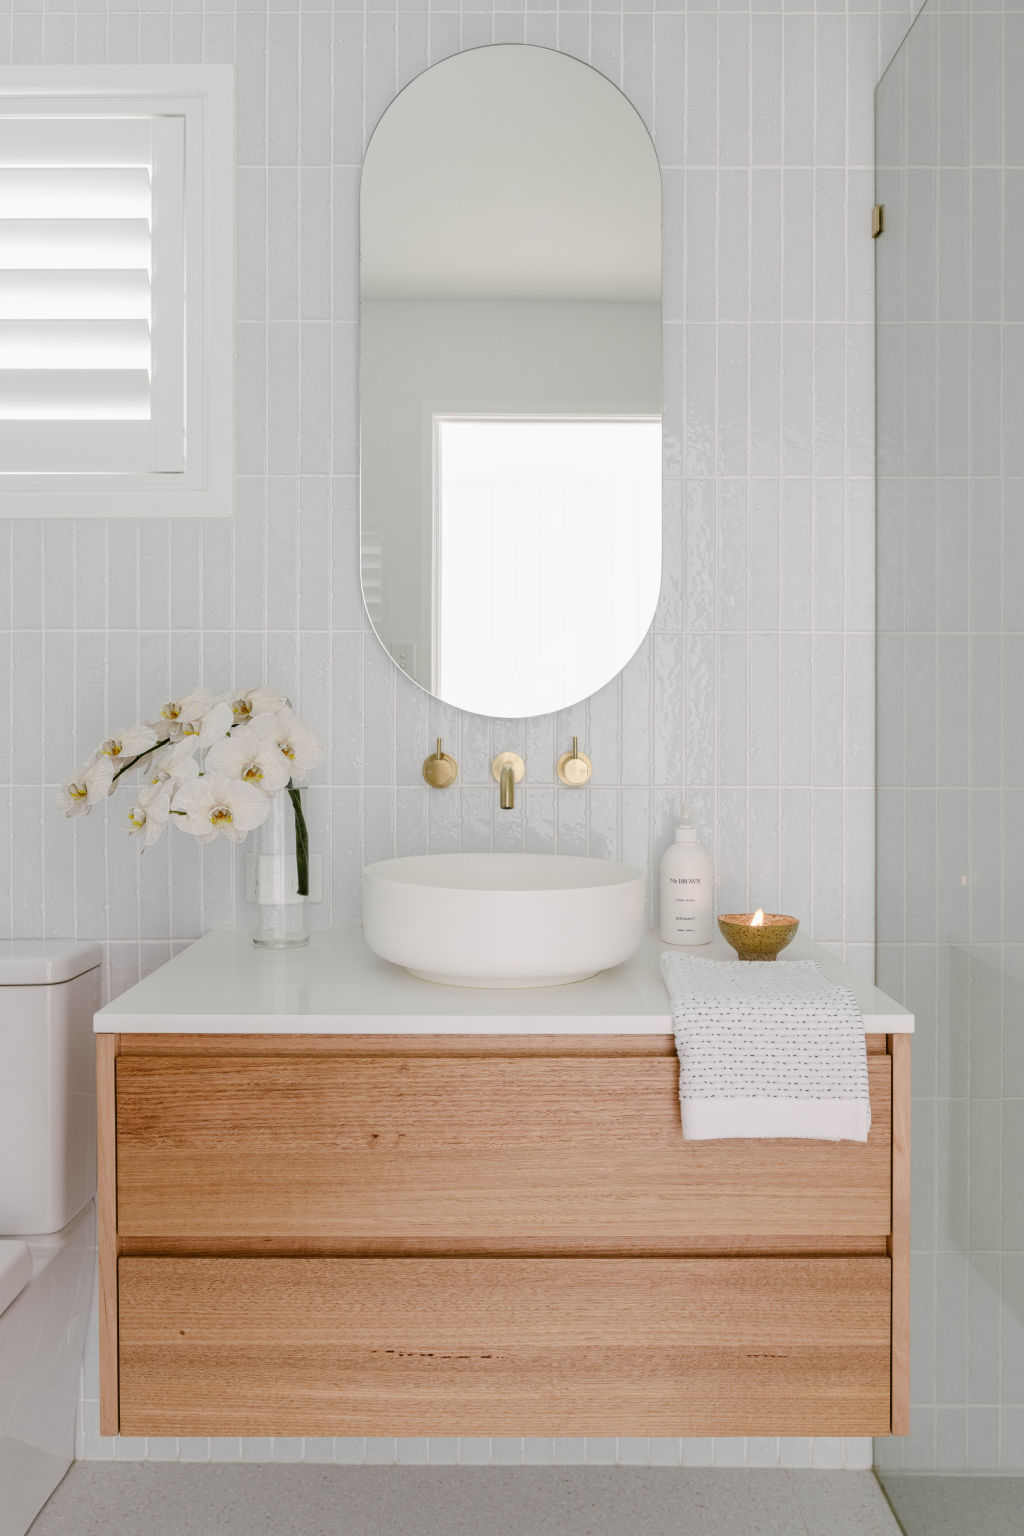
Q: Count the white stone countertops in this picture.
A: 1